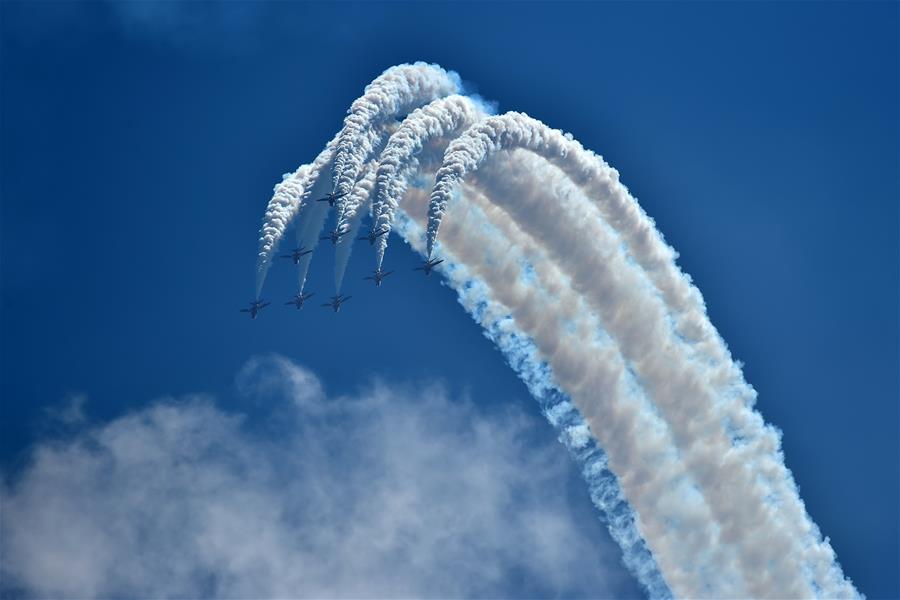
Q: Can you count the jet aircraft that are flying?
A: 9